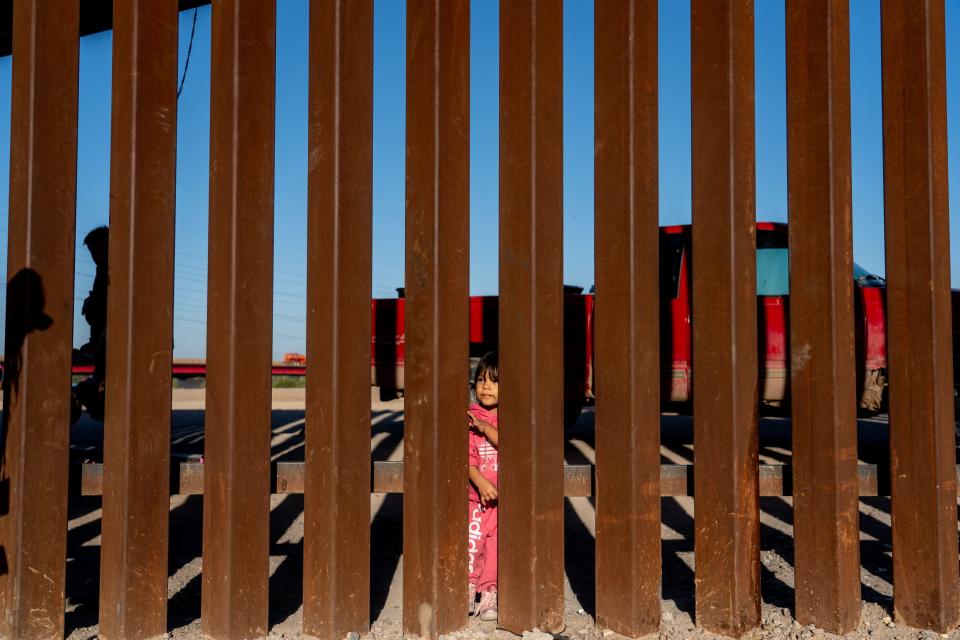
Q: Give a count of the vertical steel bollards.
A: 10